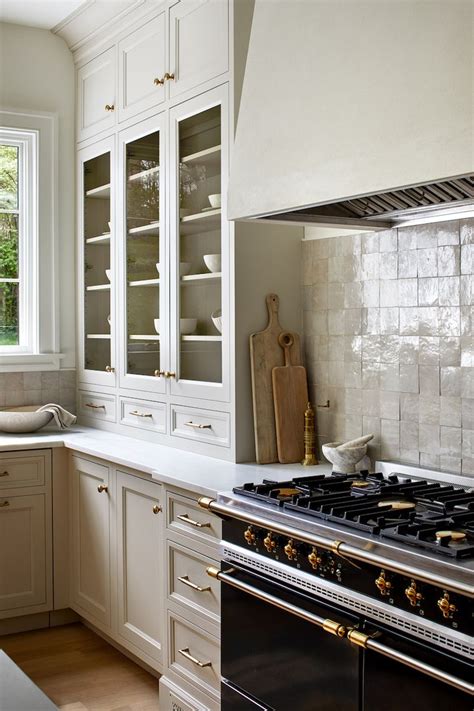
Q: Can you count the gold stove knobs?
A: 7